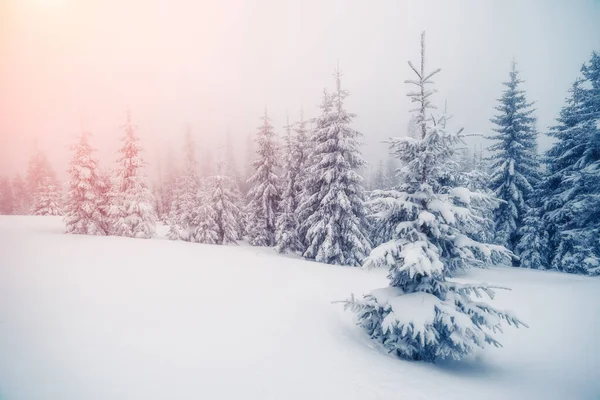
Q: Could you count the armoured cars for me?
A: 0